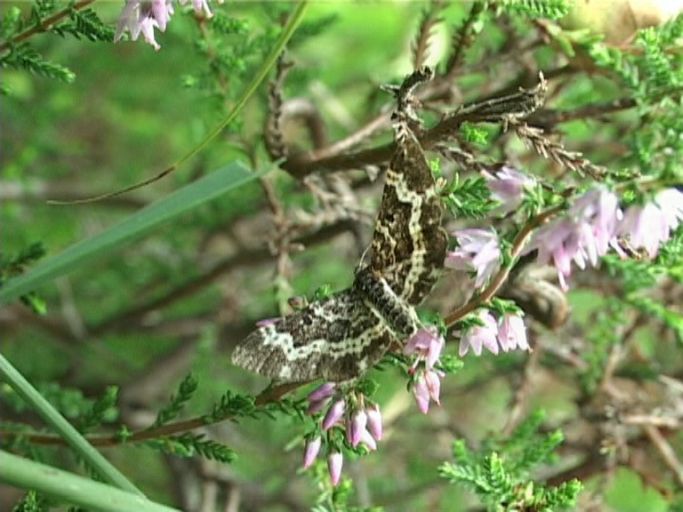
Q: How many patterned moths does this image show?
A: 1